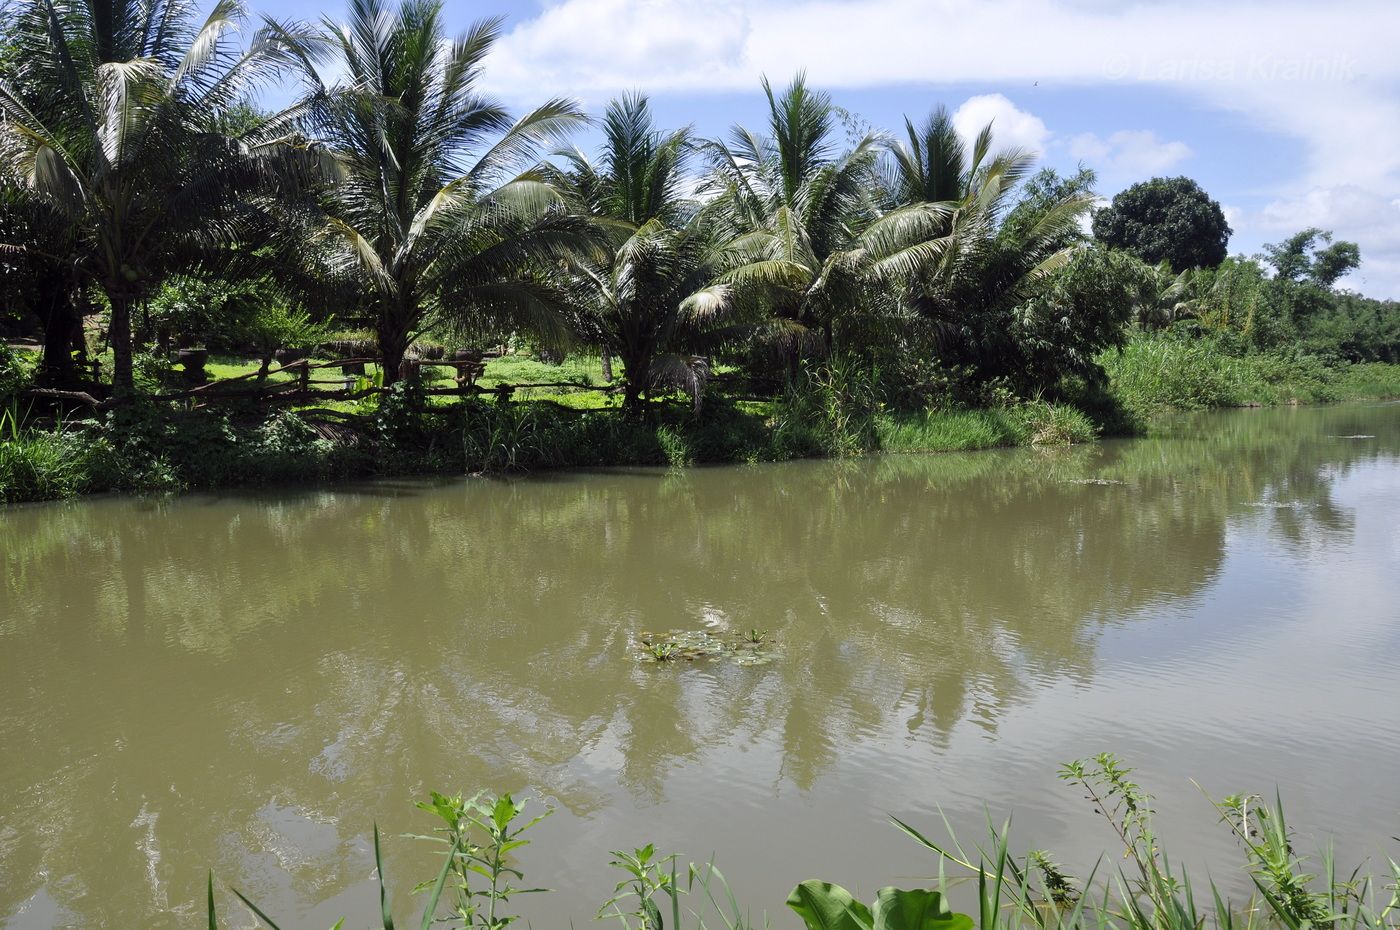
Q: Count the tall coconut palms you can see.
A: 5